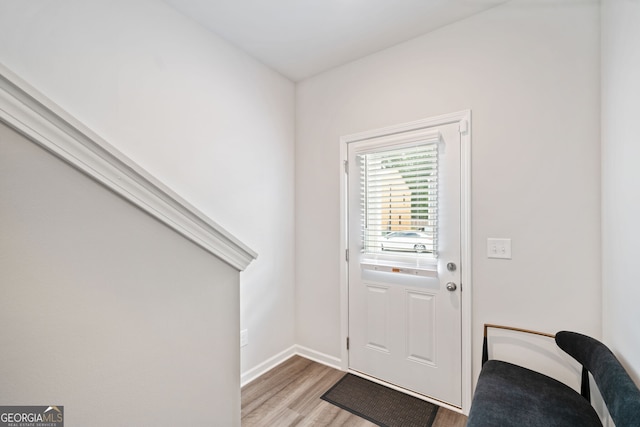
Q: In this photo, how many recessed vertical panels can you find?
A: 2